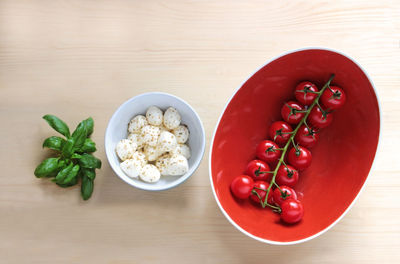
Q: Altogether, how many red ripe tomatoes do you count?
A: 14